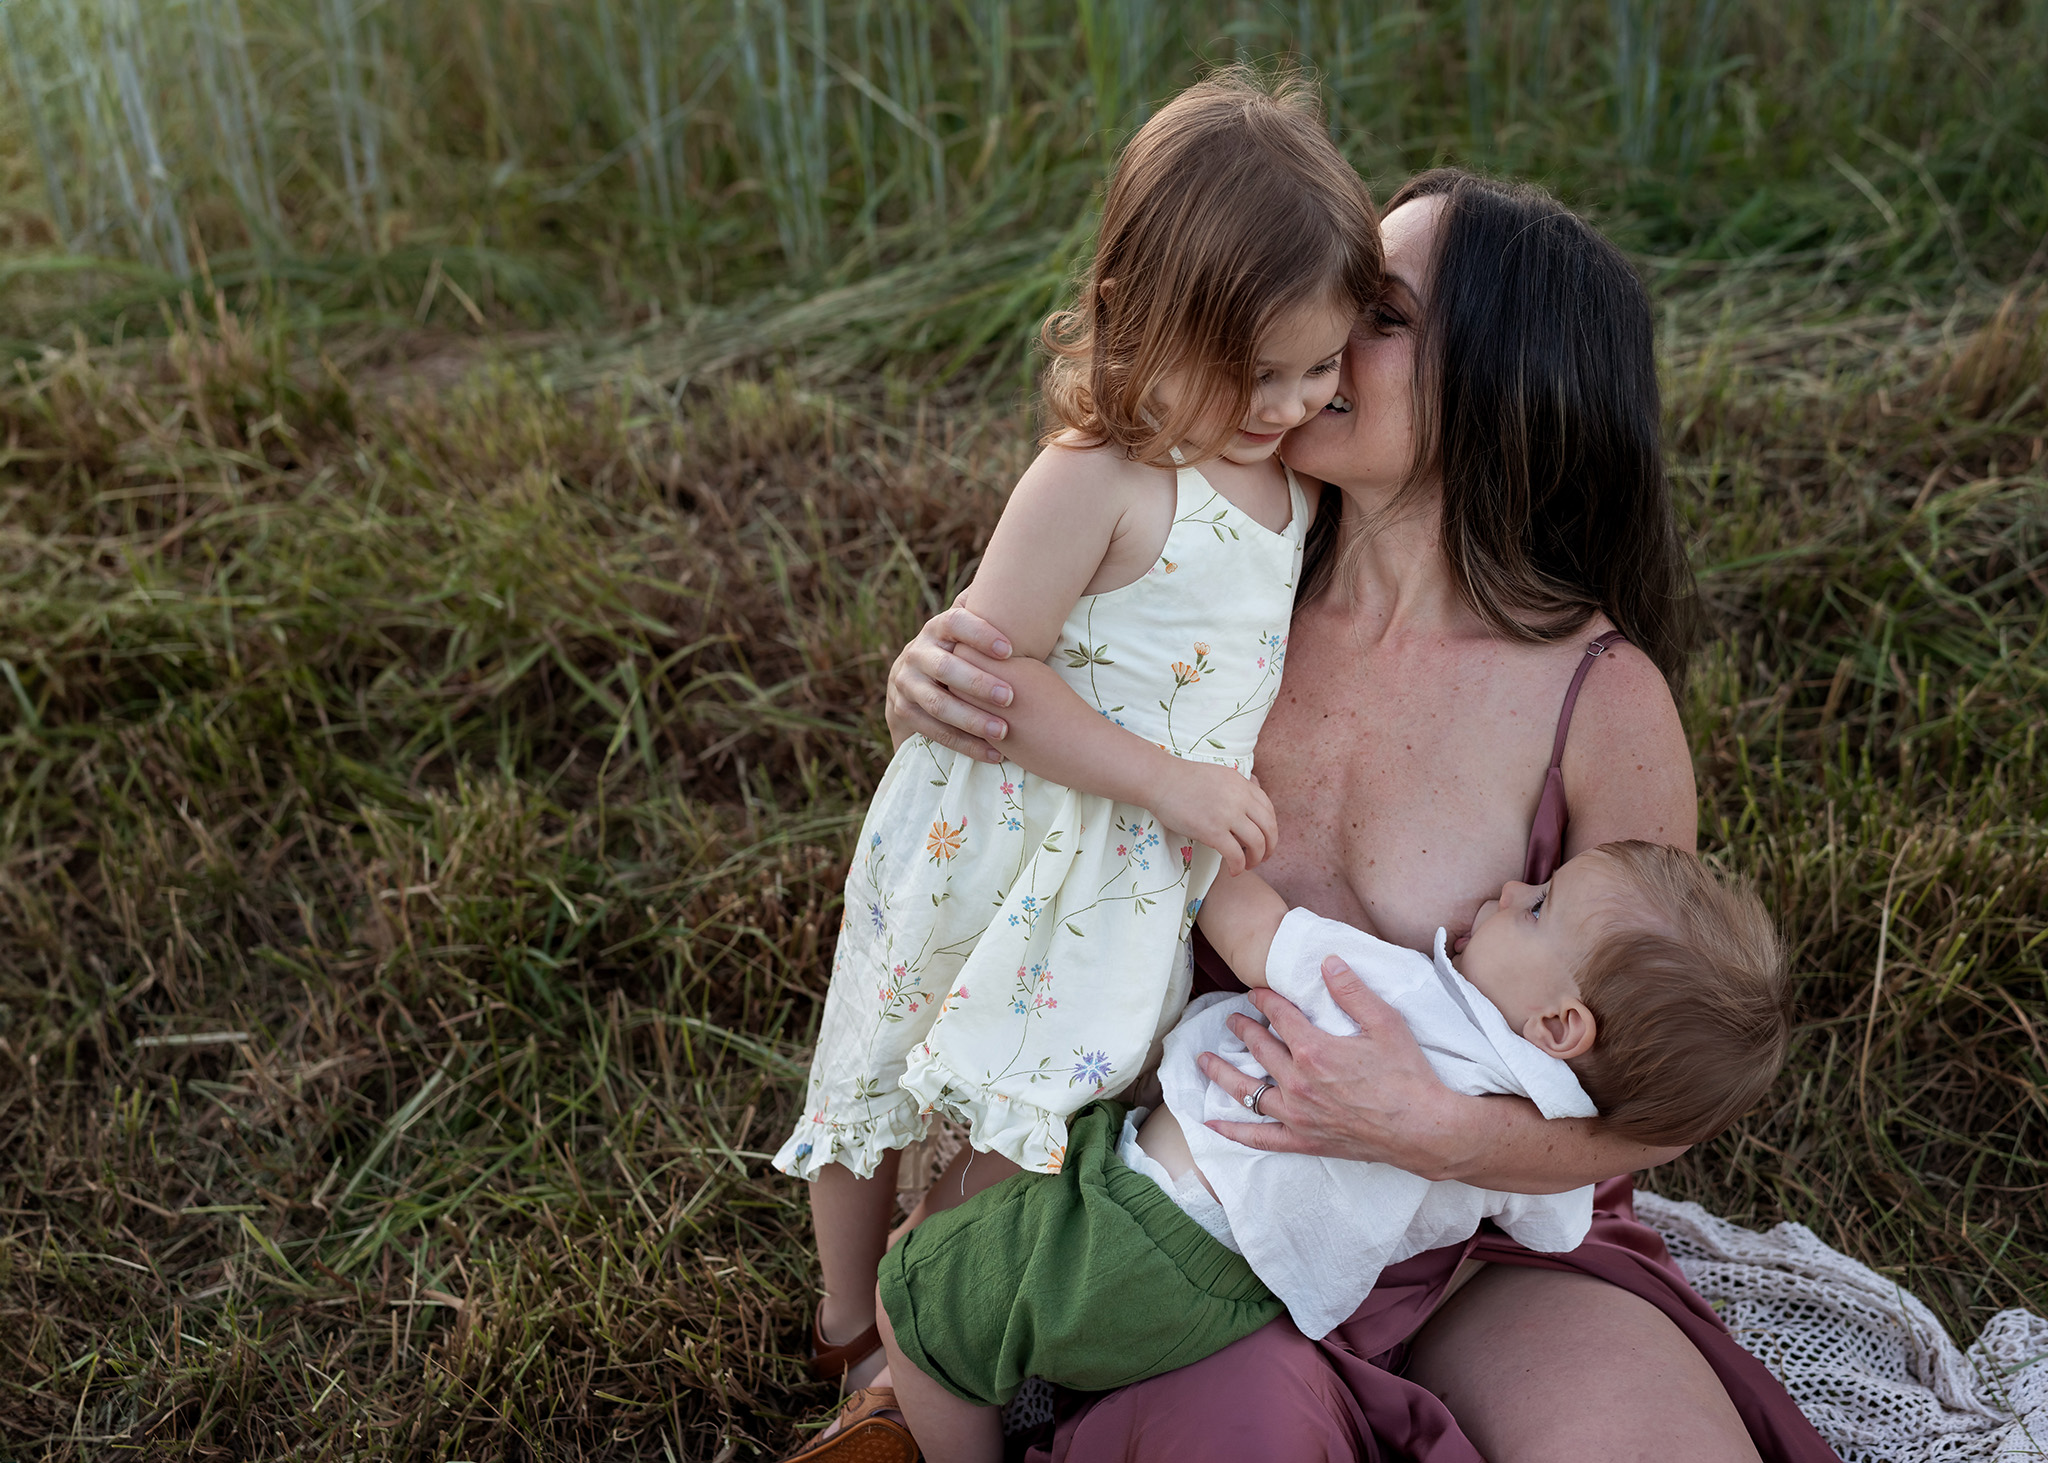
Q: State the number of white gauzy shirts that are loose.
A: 1